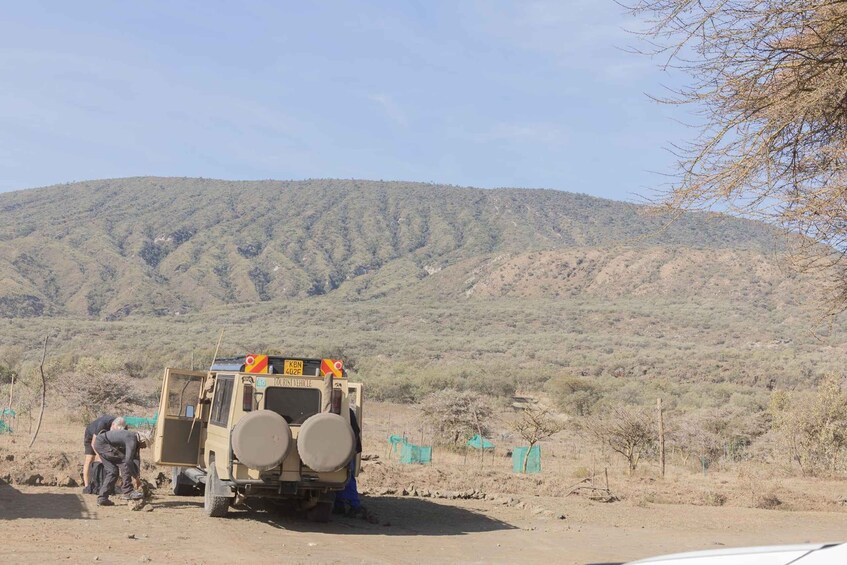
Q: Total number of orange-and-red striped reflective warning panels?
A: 2